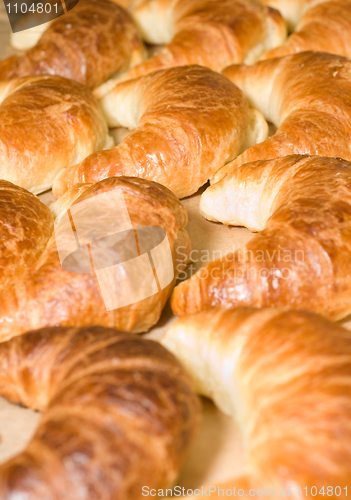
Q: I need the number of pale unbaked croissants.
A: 0